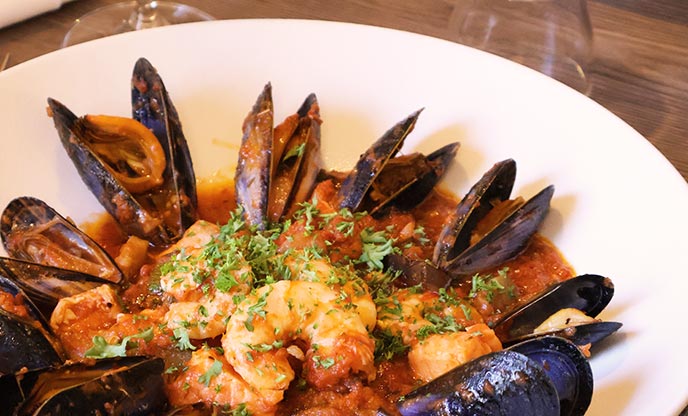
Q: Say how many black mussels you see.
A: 9